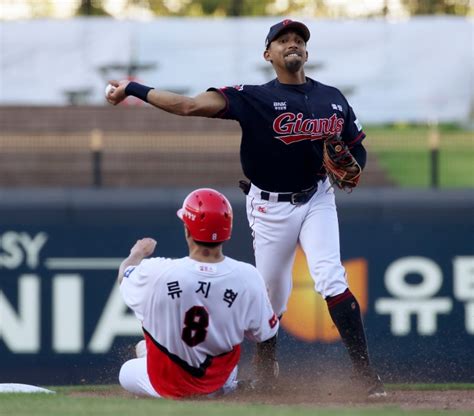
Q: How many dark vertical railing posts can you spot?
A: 2